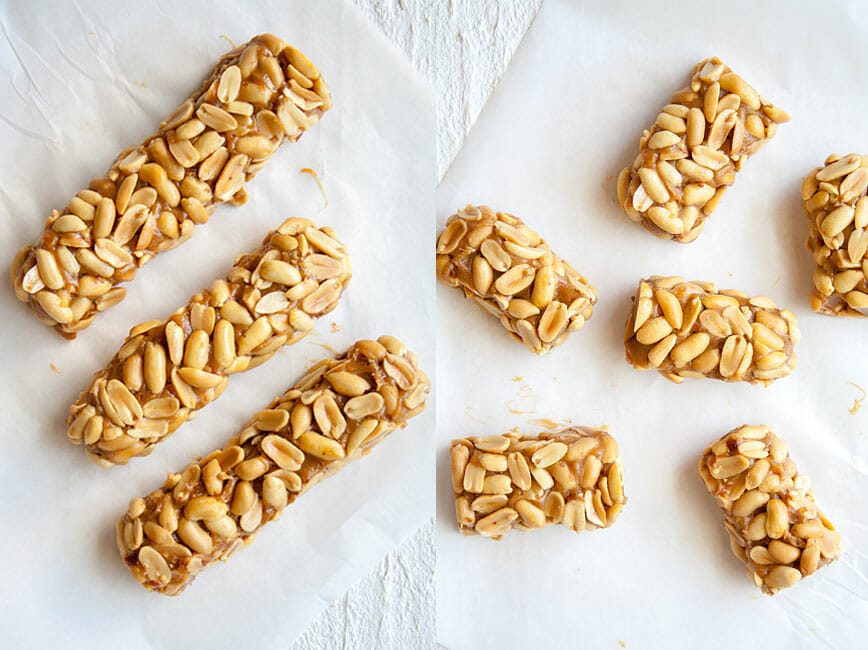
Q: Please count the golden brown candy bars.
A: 9